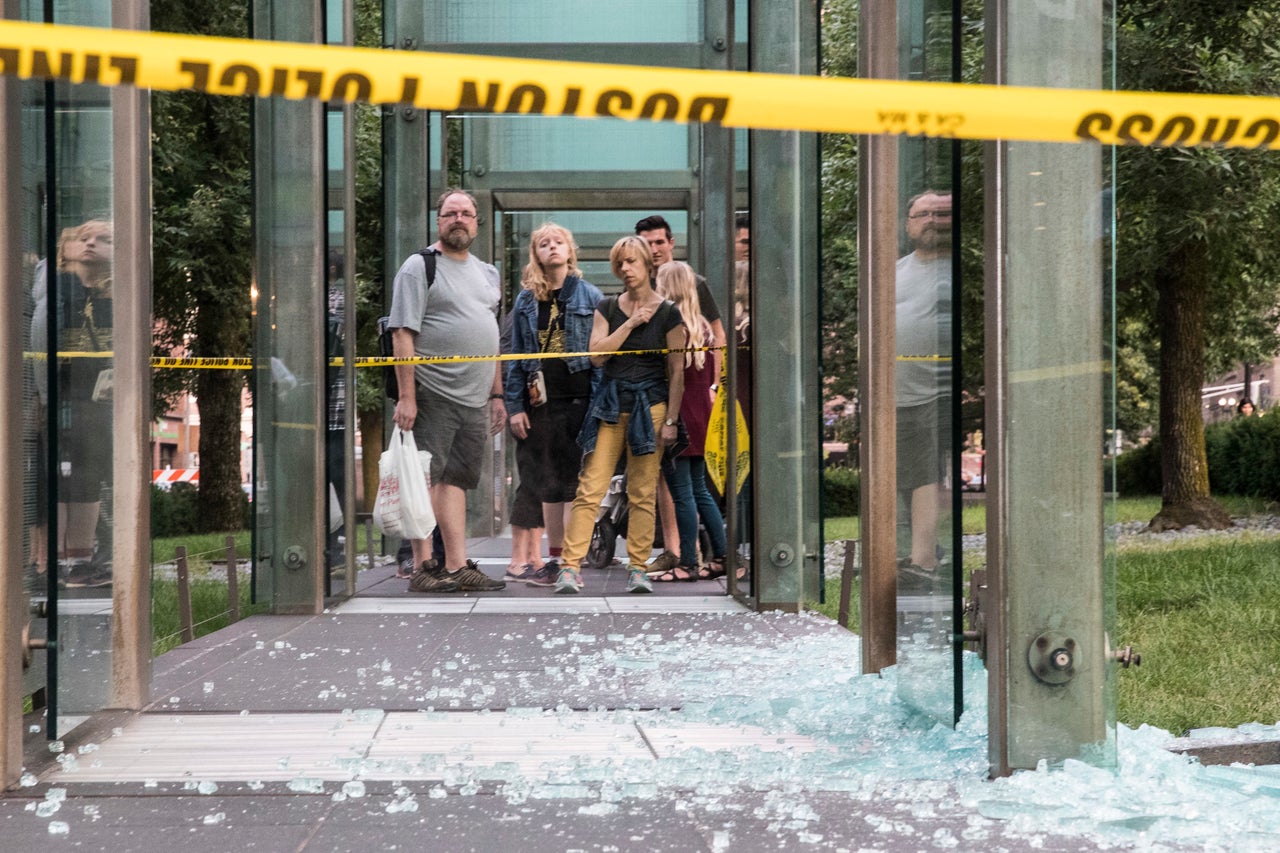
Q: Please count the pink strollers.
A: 0